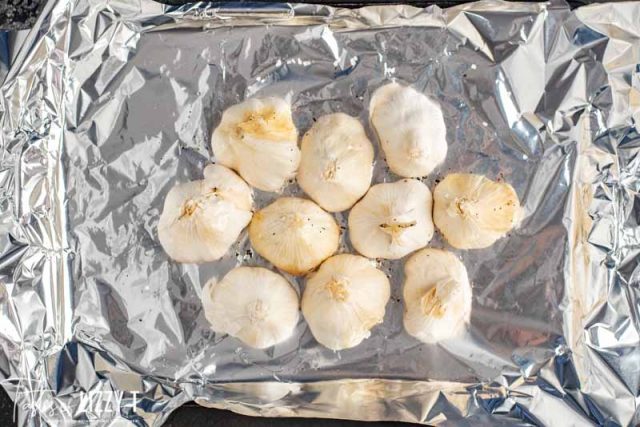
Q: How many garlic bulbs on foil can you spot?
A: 10